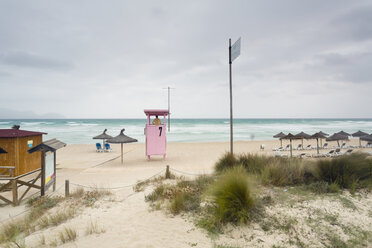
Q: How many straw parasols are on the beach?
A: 11